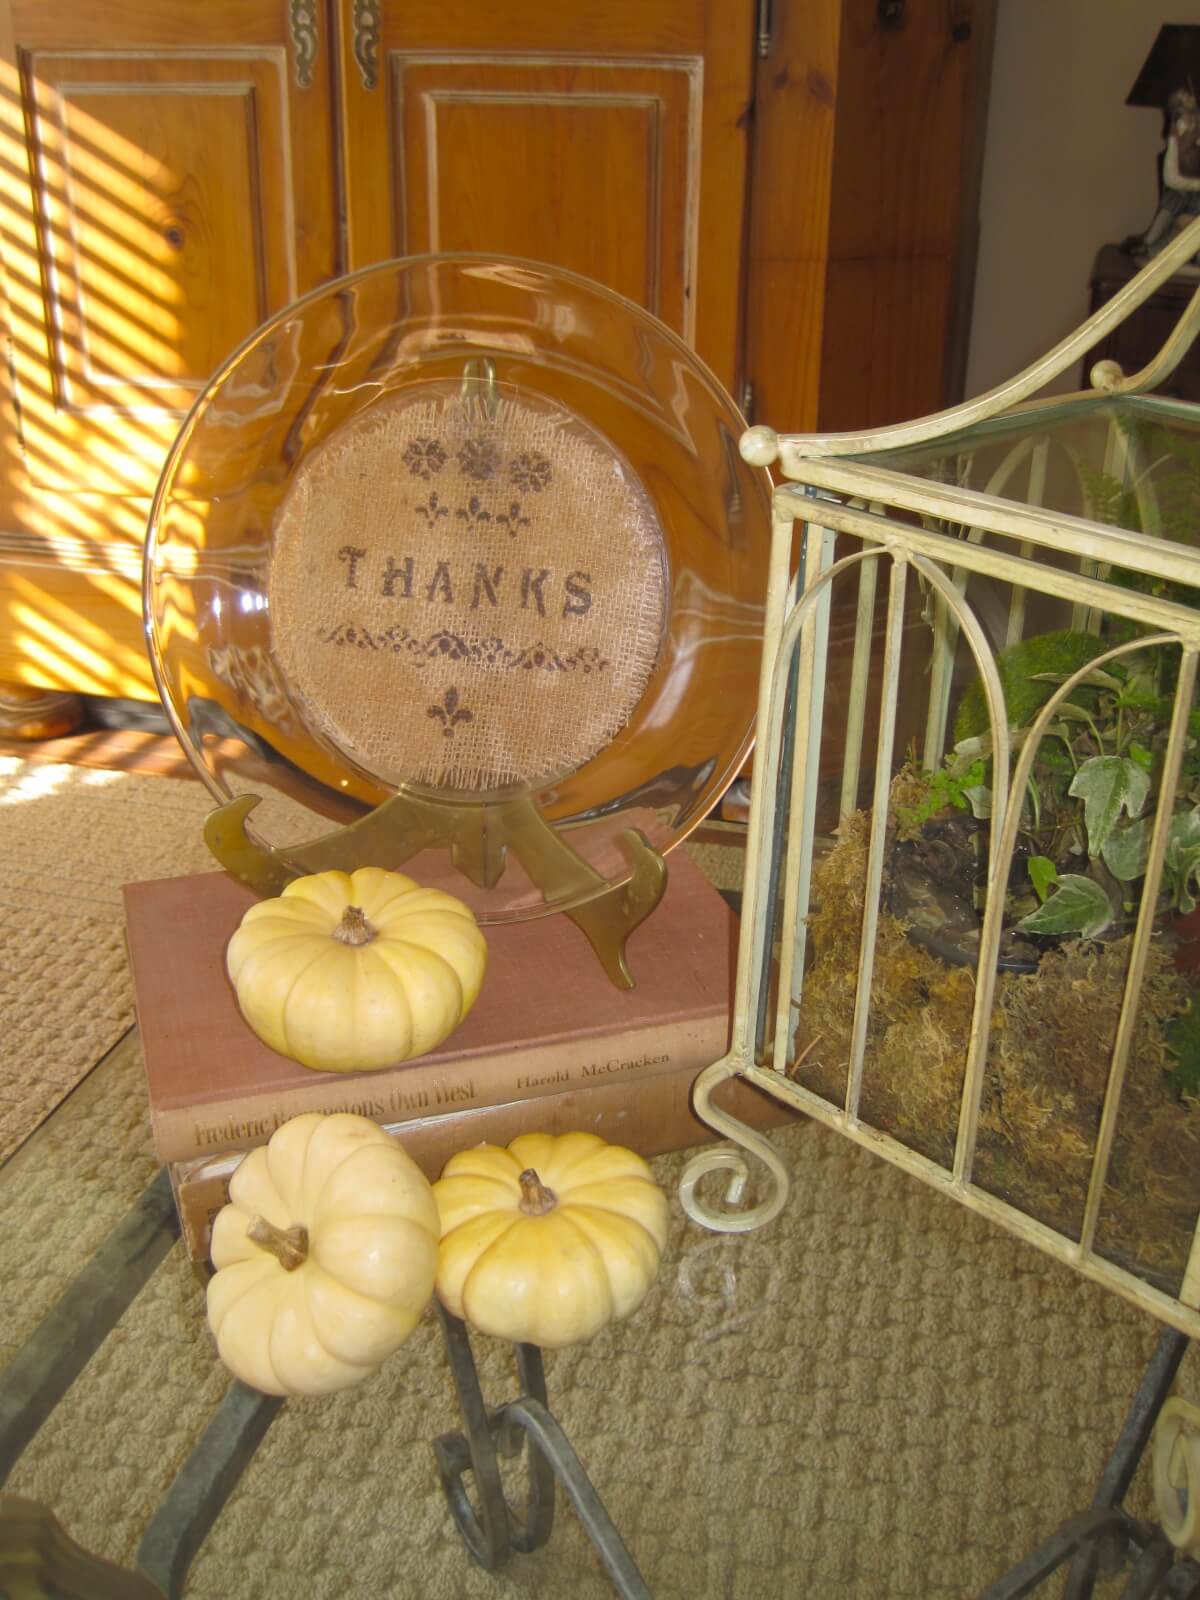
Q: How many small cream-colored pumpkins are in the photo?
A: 3